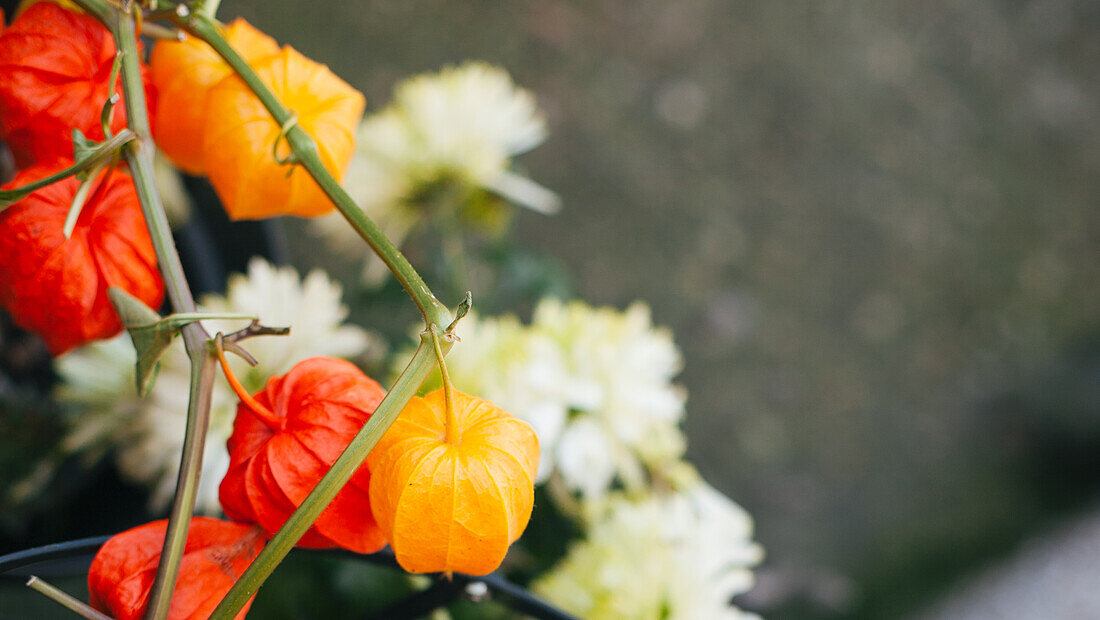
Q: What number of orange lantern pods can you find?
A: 3